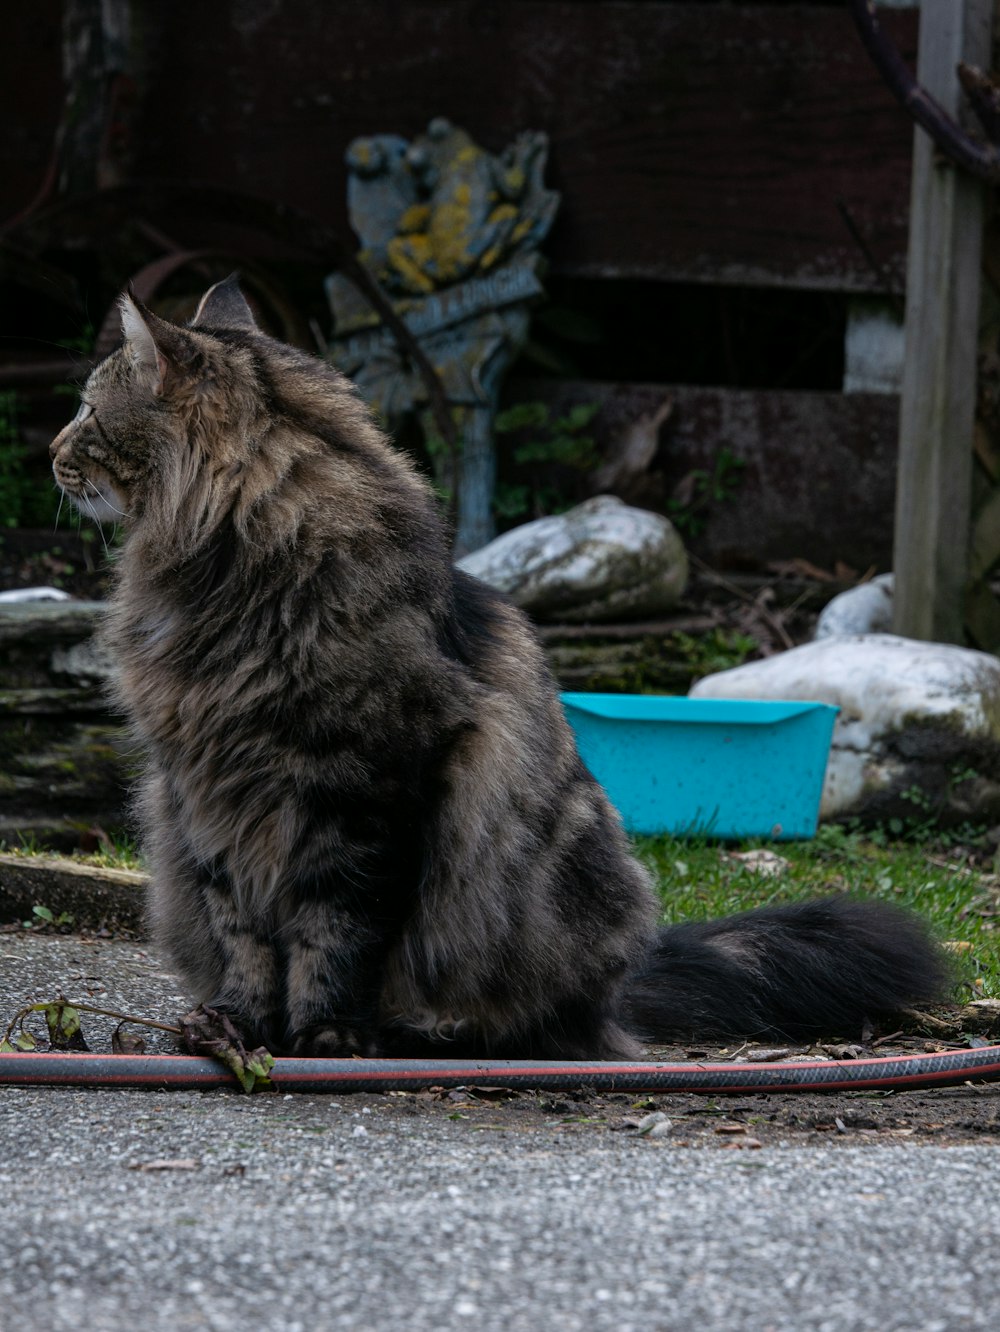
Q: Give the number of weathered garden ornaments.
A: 1